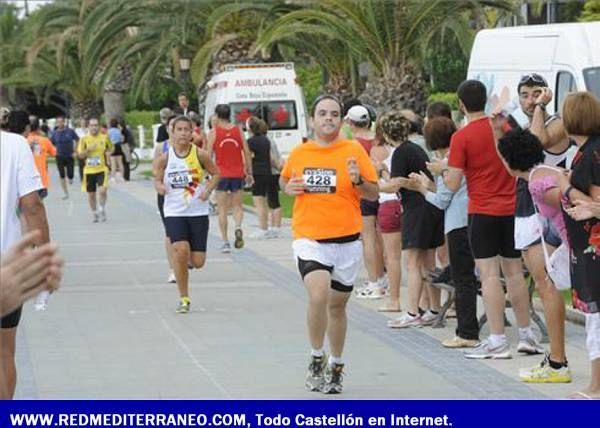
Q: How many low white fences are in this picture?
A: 1